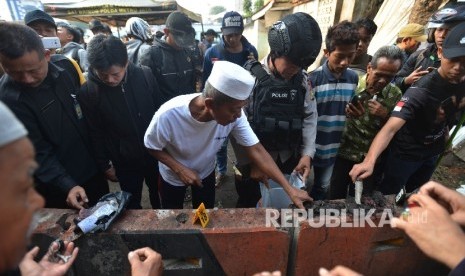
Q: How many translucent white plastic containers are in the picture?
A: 1